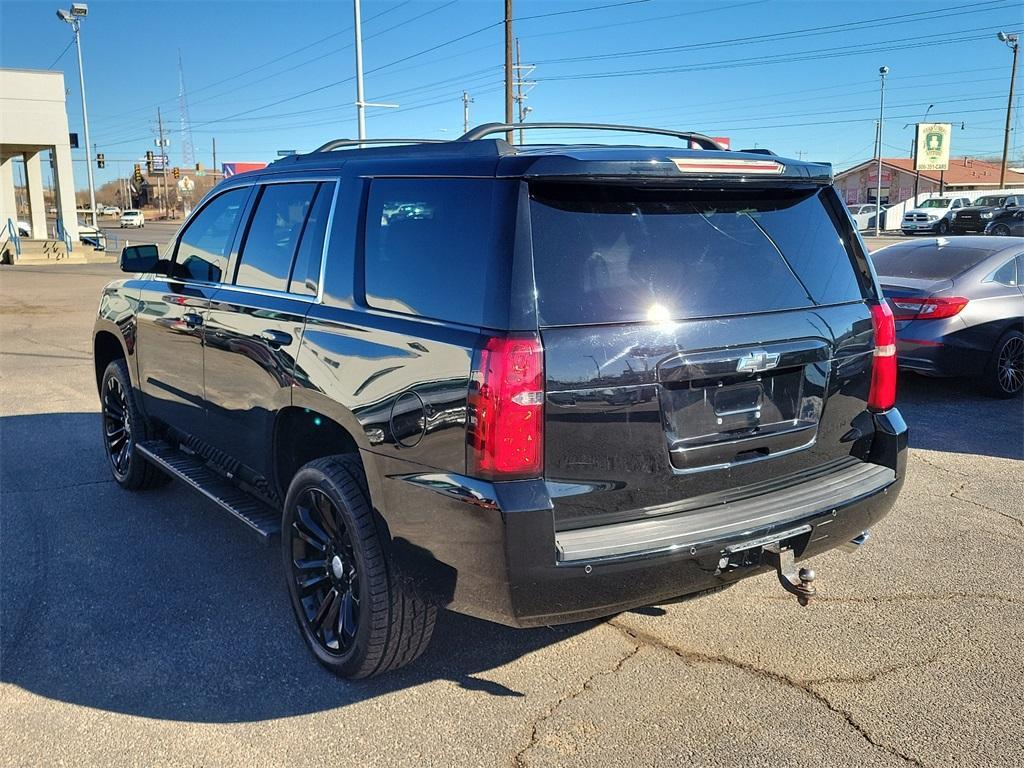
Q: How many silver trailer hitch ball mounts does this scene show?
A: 1